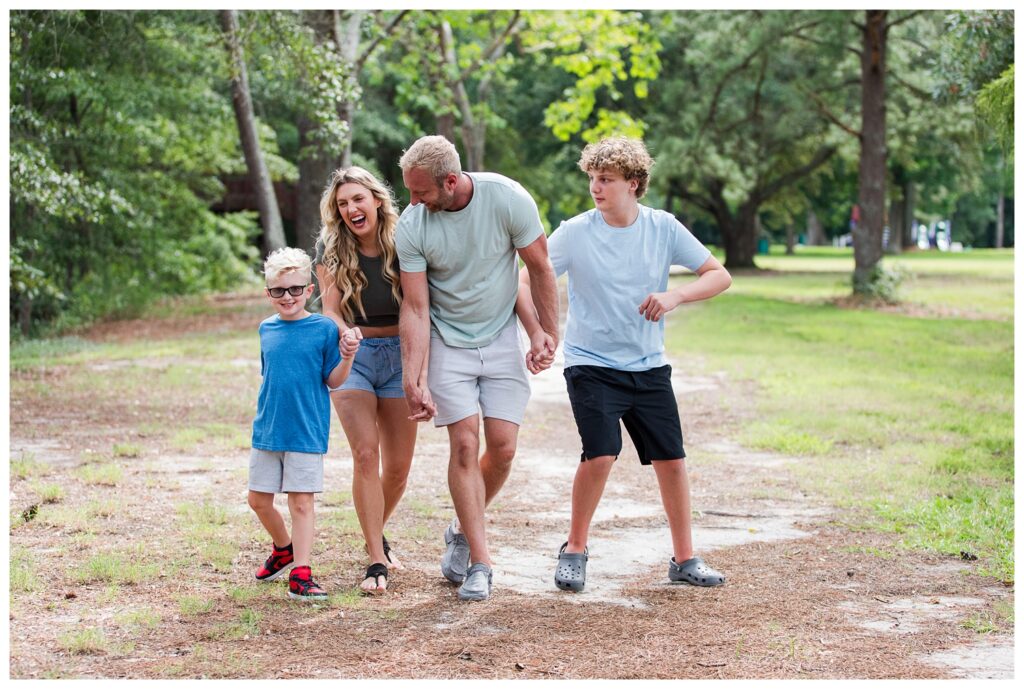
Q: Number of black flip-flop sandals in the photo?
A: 2